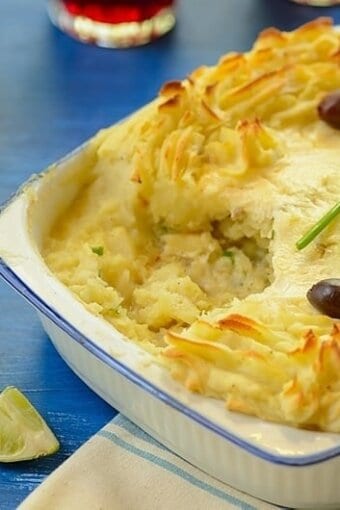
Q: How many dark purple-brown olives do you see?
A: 2